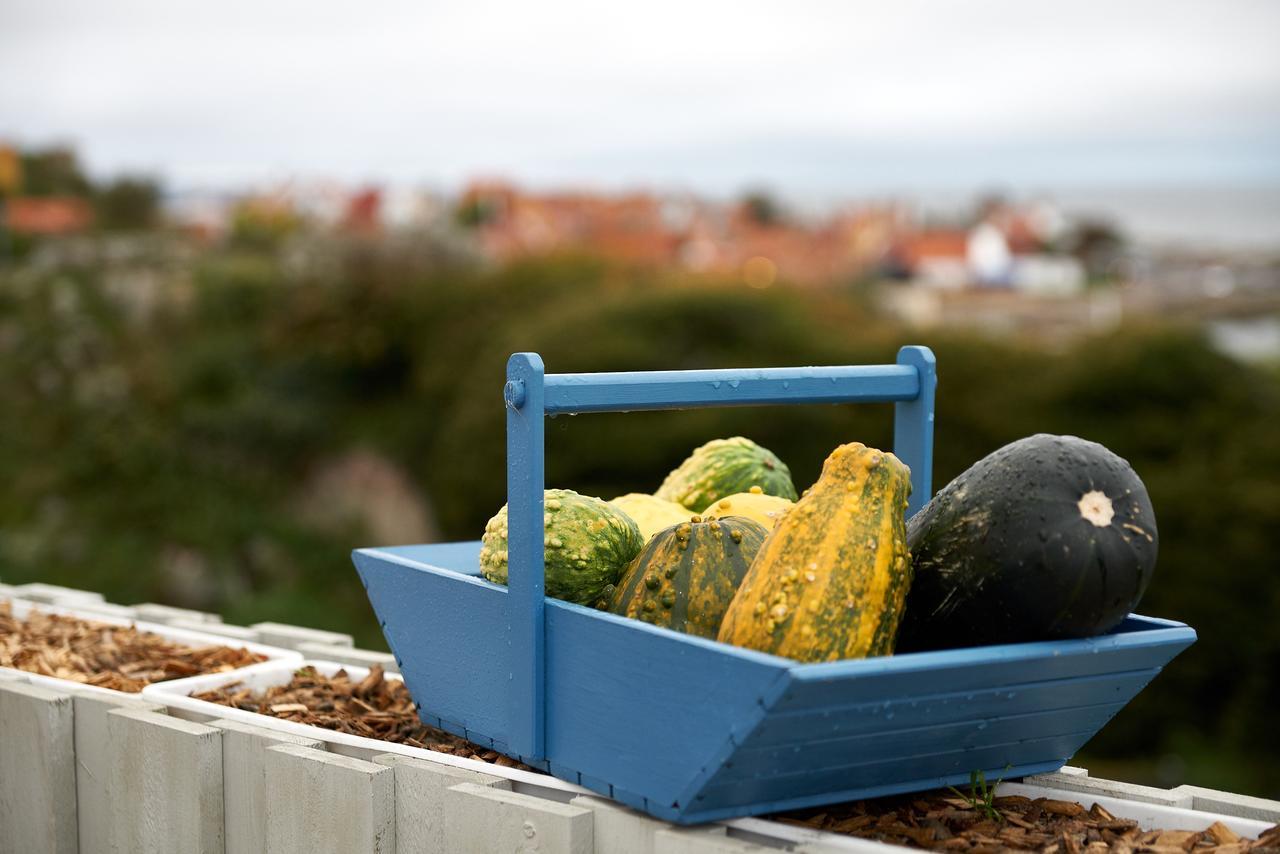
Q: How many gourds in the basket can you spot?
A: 7